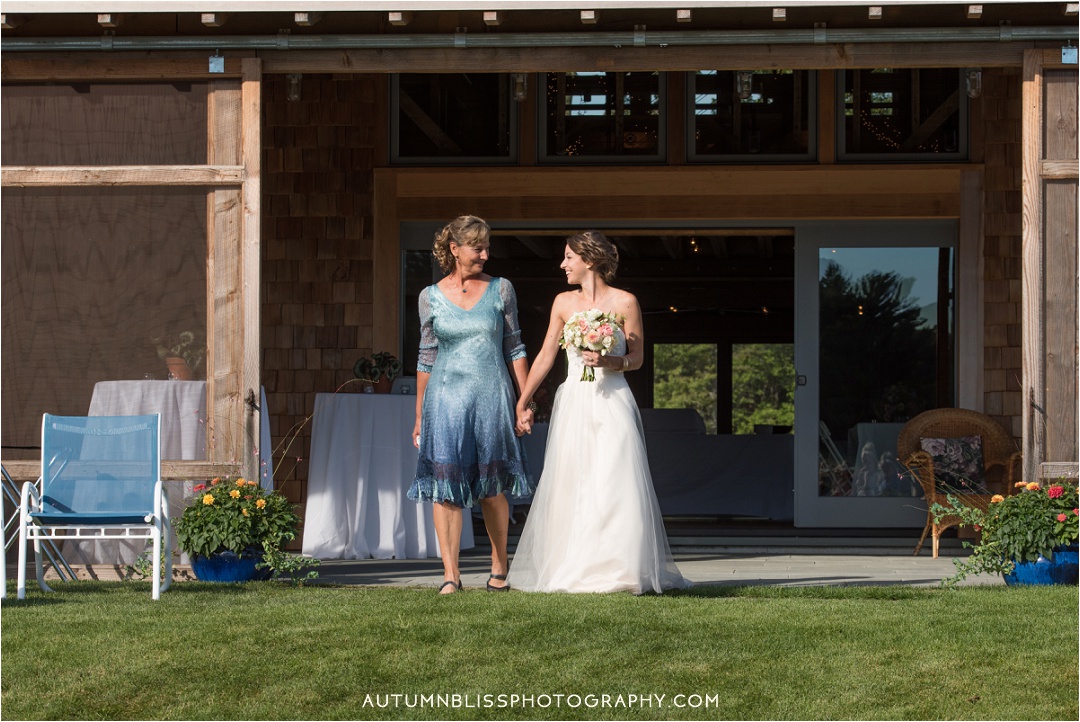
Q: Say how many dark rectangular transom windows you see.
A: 4